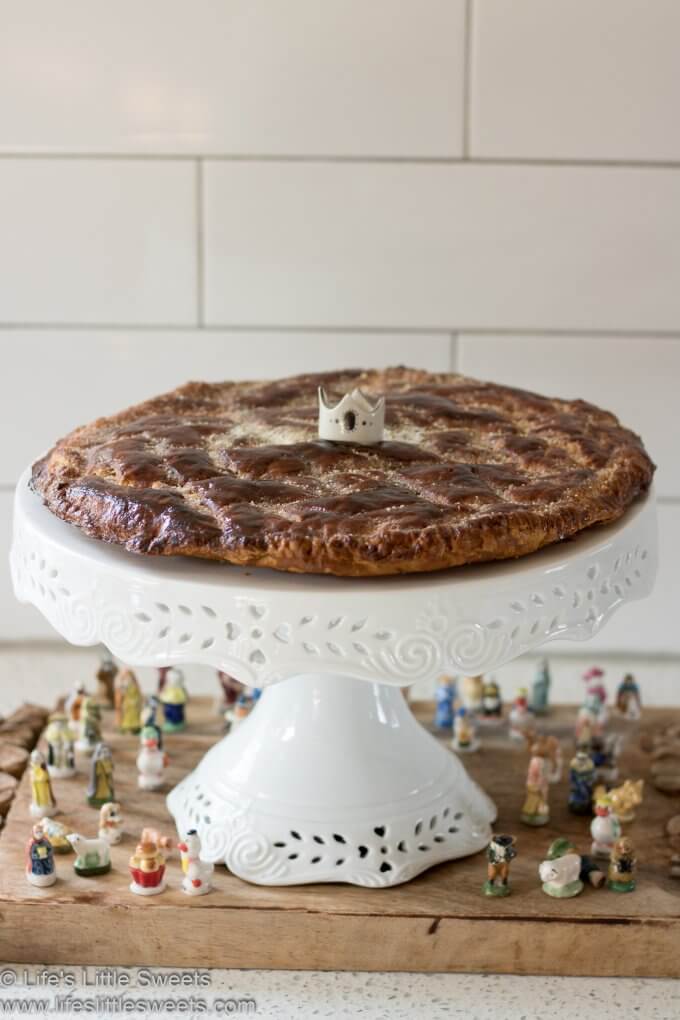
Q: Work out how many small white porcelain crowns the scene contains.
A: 1